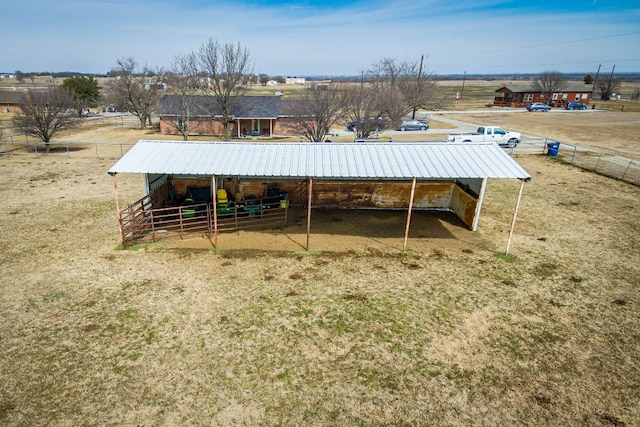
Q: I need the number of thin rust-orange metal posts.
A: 5